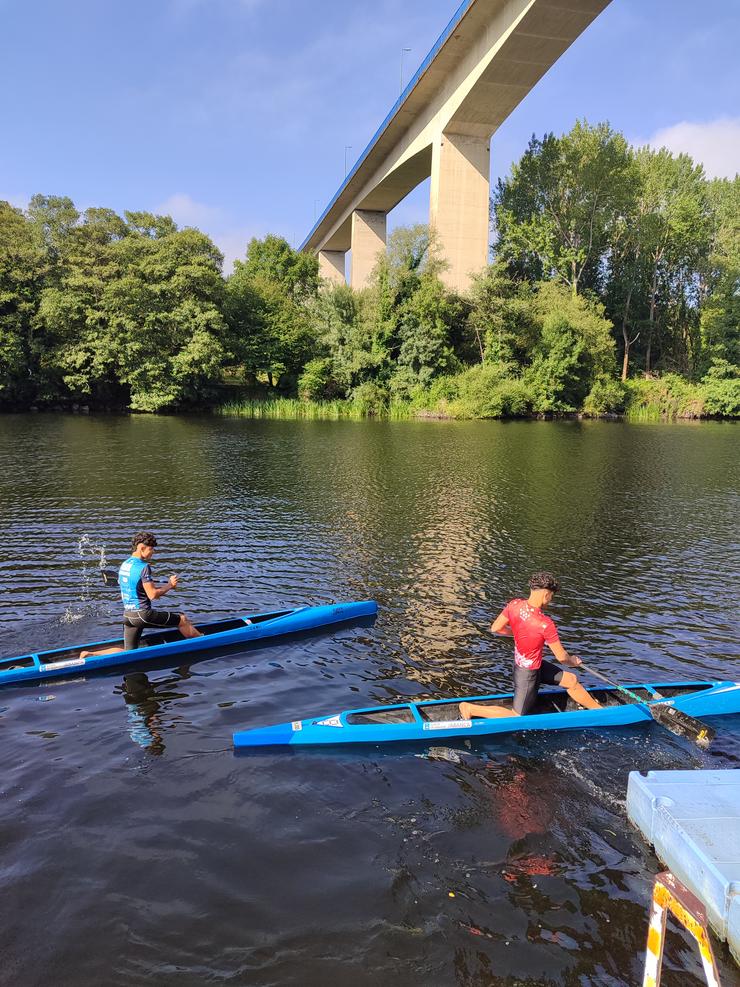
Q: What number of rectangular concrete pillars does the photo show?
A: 3